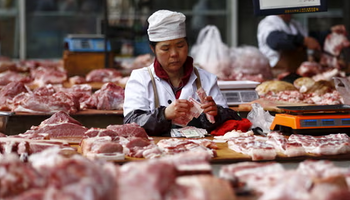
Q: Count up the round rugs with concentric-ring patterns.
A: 0